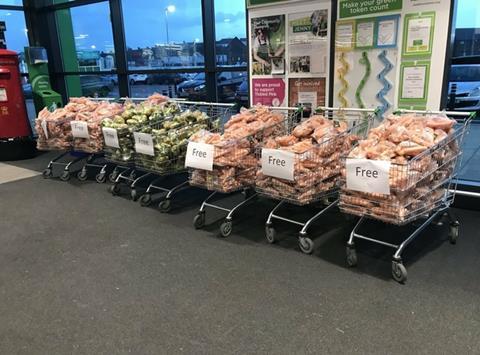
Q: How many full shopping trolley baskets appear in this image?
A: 7